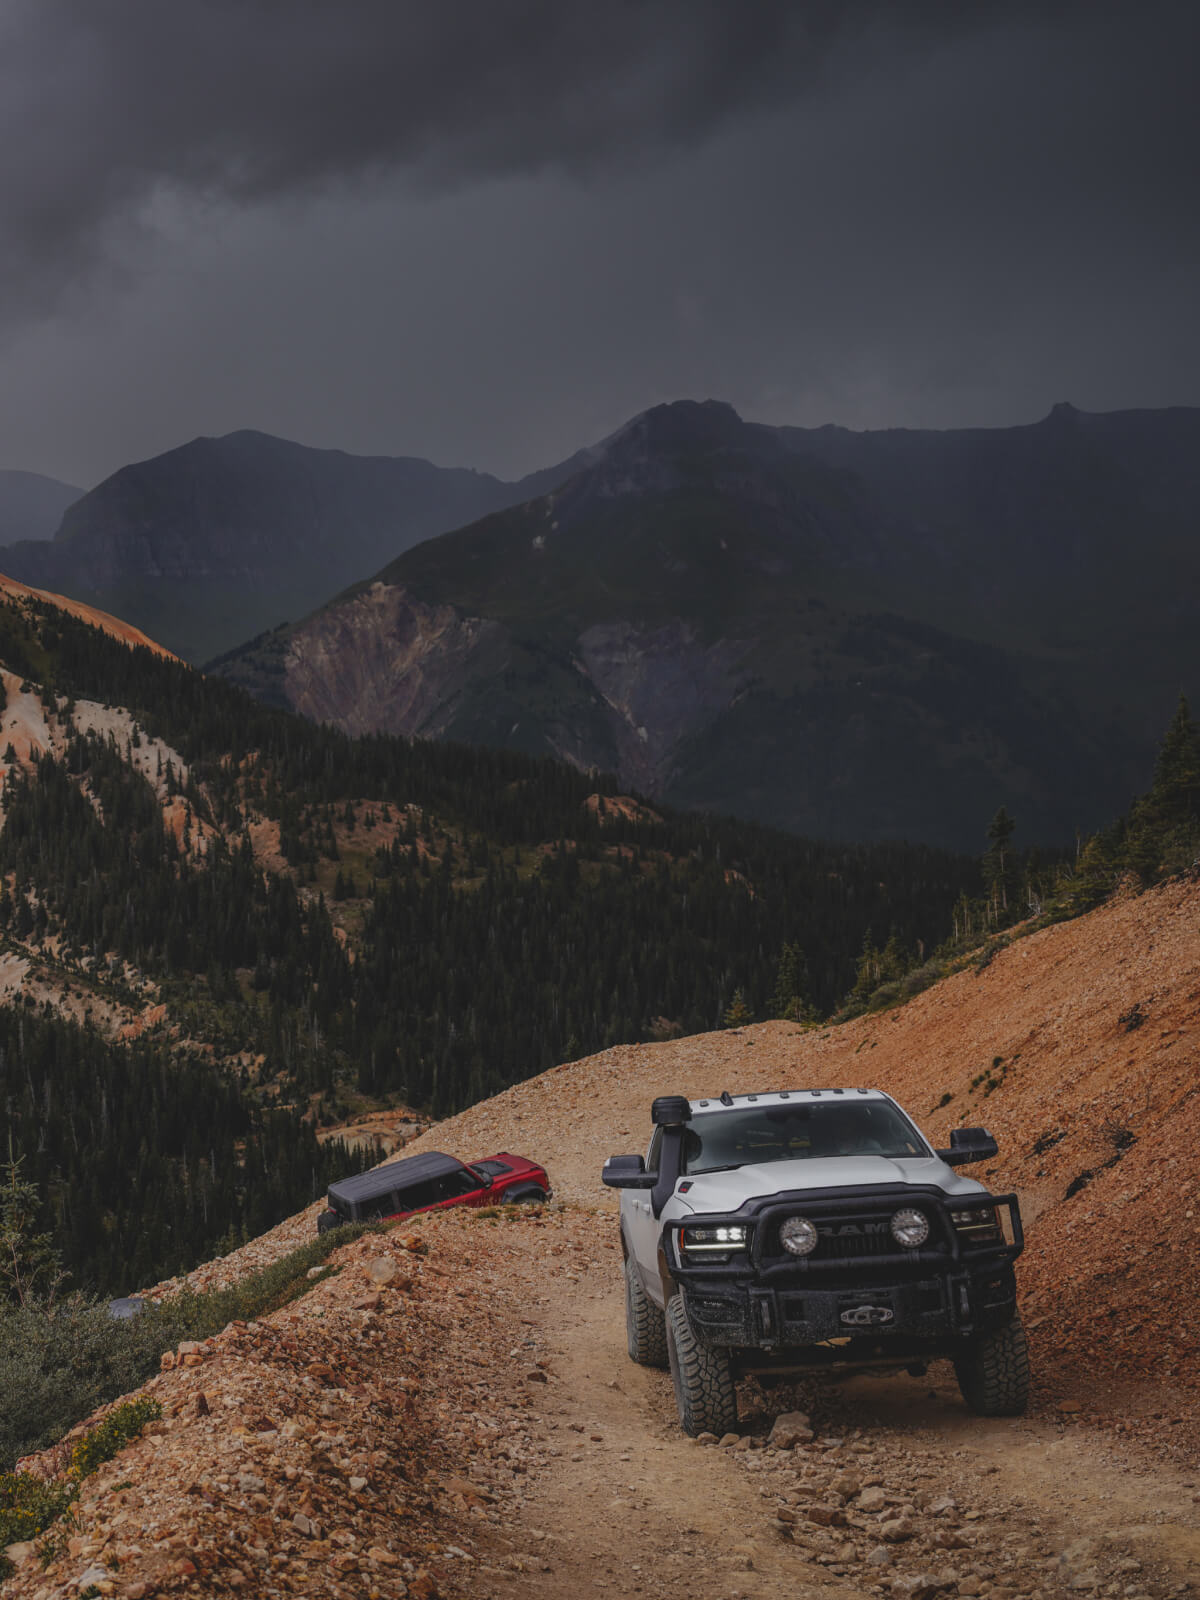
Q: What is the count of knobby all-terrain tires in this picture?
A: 3